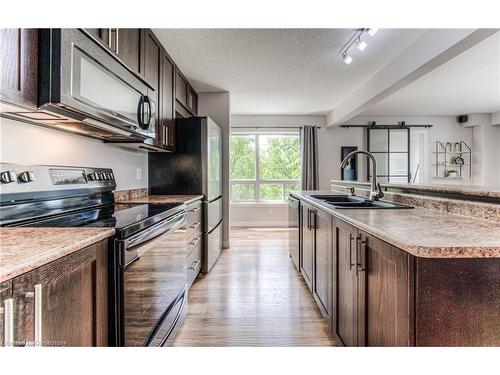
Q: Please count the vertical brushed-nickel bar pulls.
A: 10